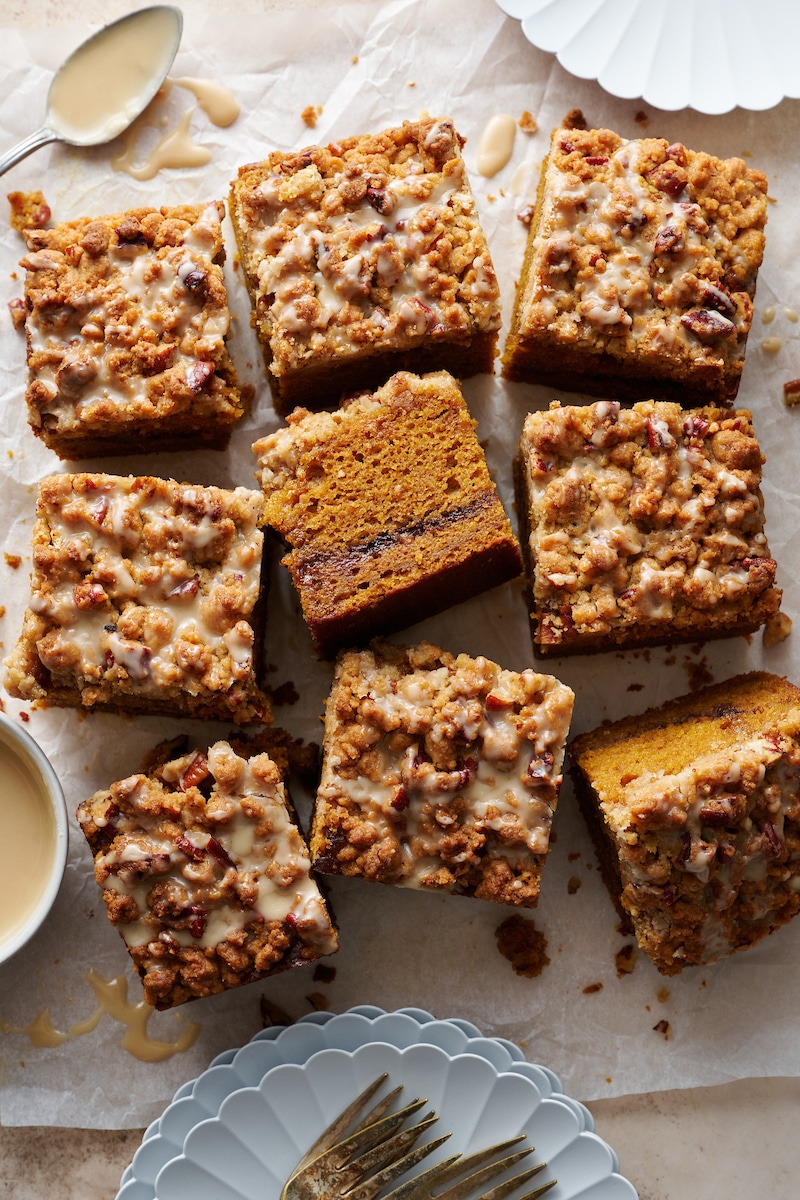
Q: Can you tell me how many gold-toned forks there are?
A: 3